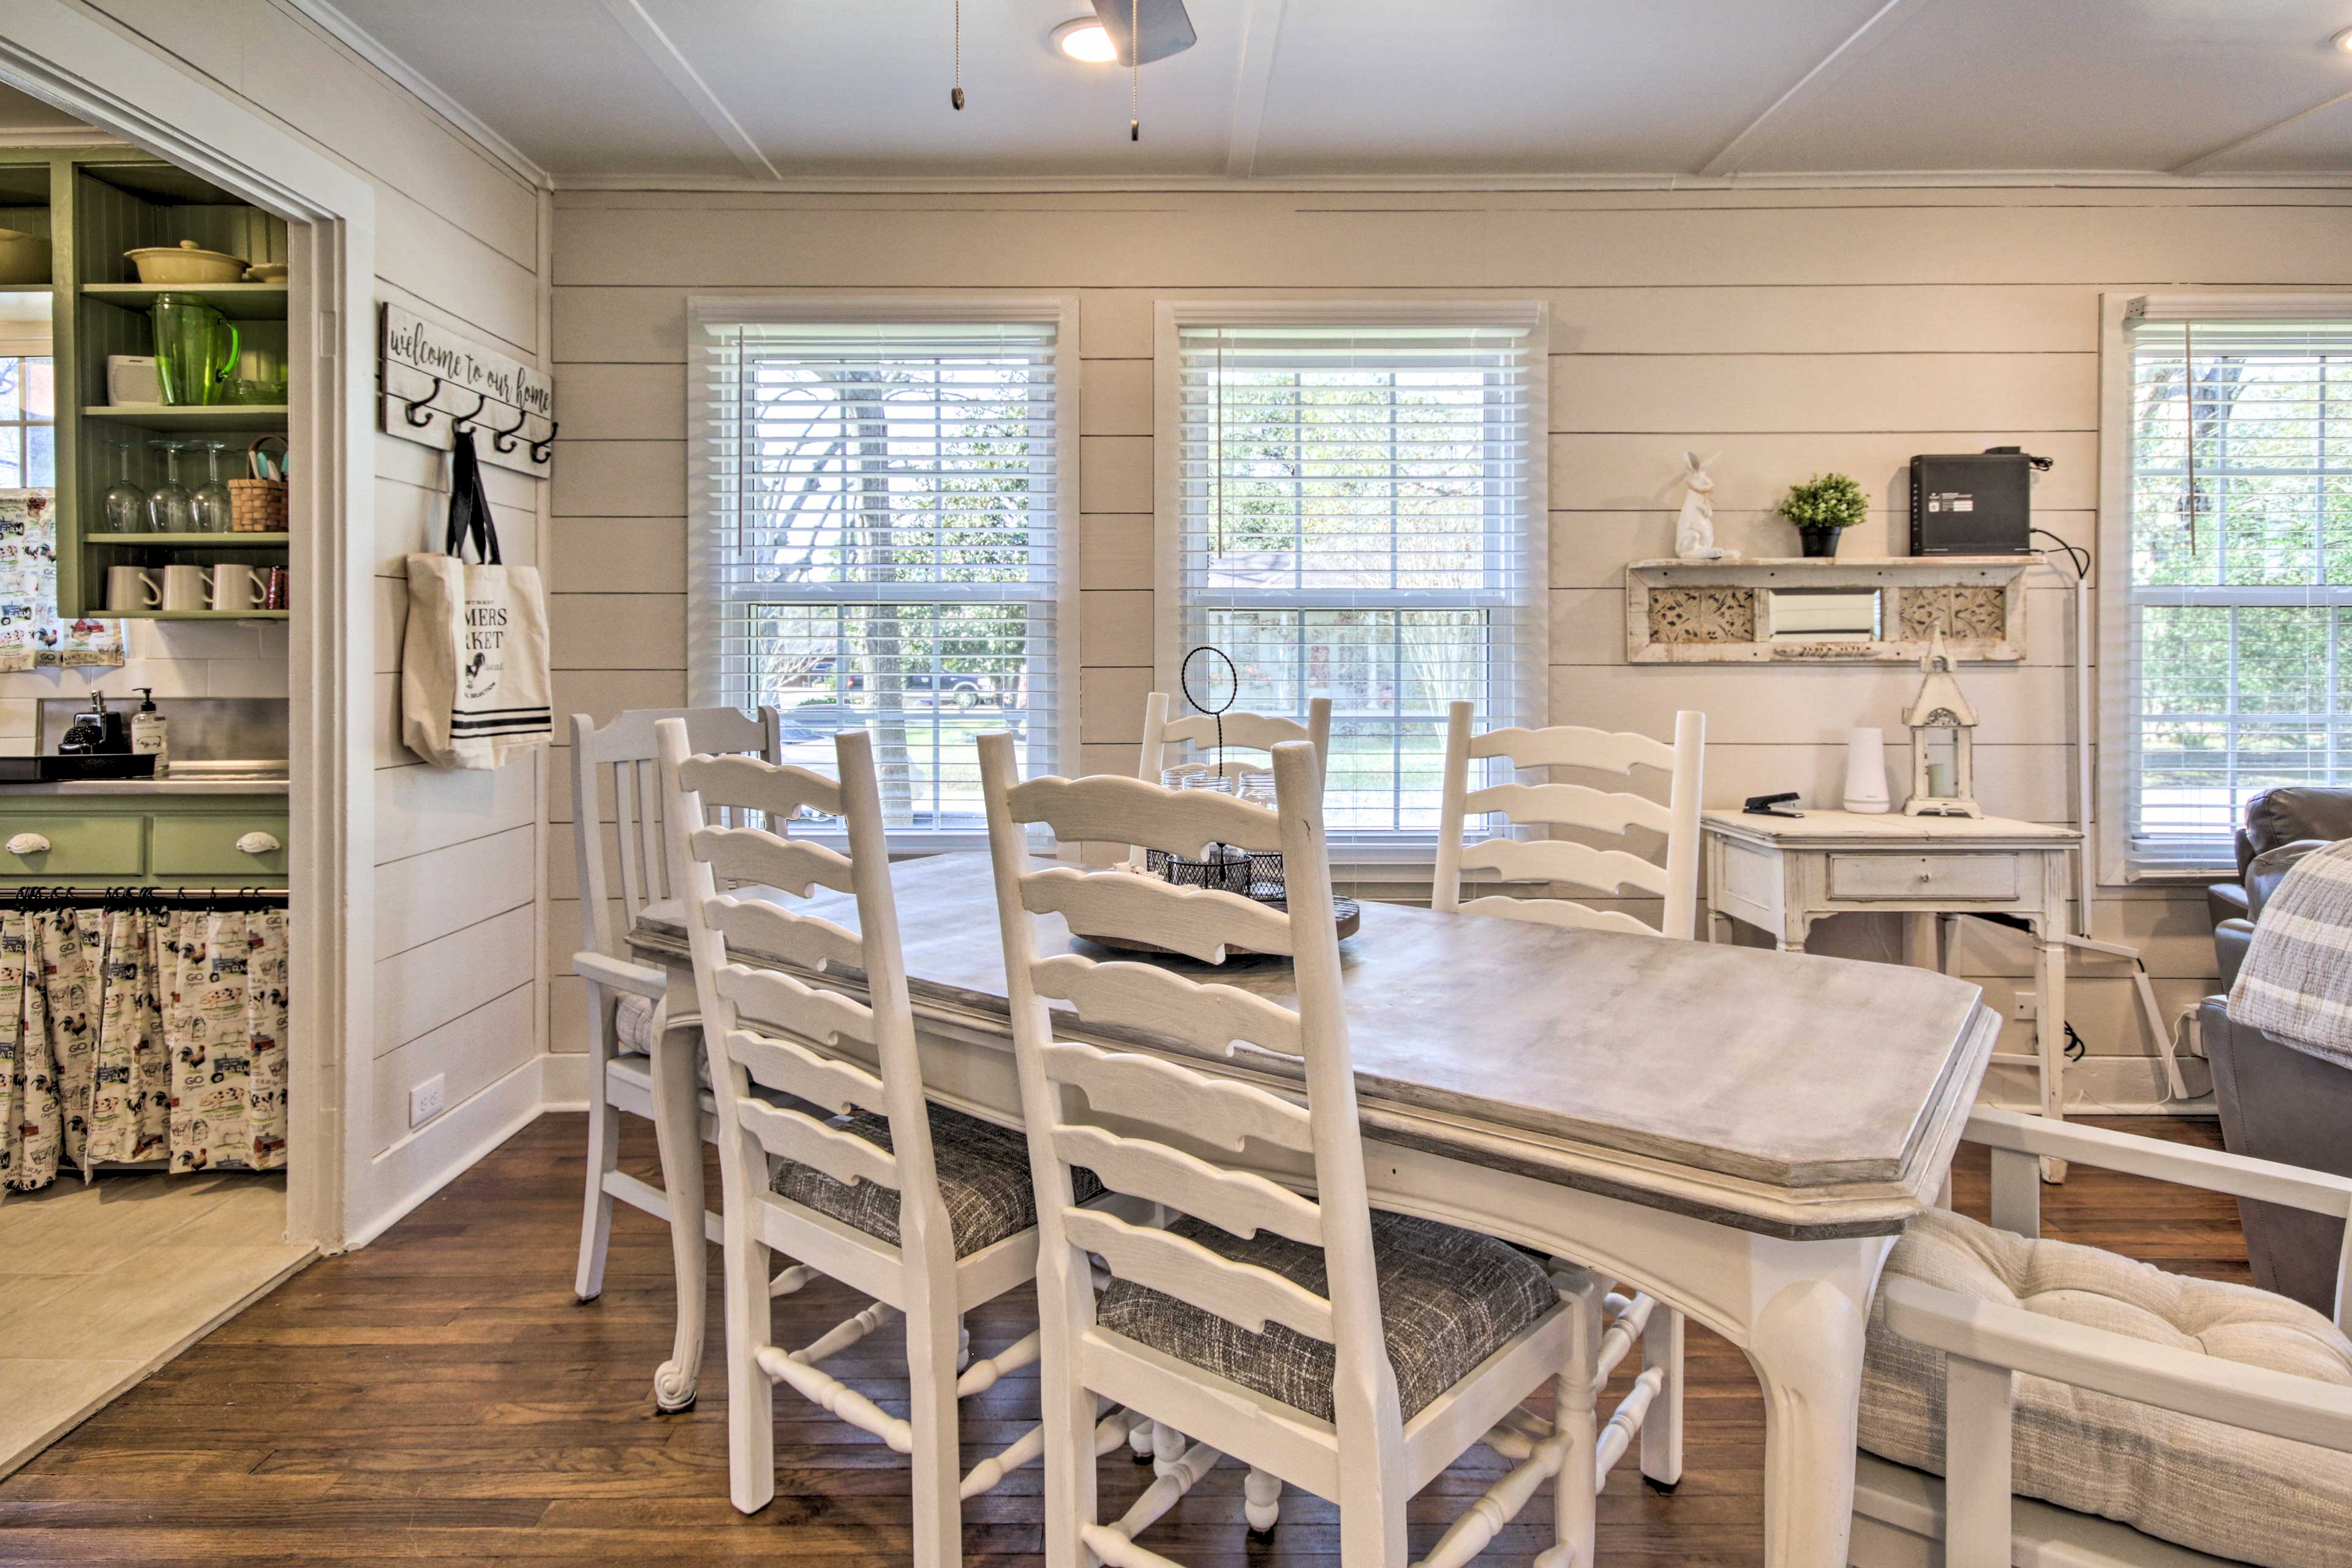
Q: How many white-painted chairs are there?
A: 6